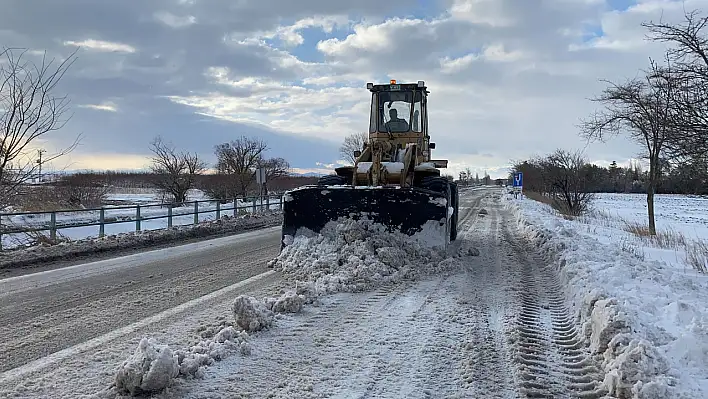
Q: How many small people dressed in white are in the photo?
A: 0